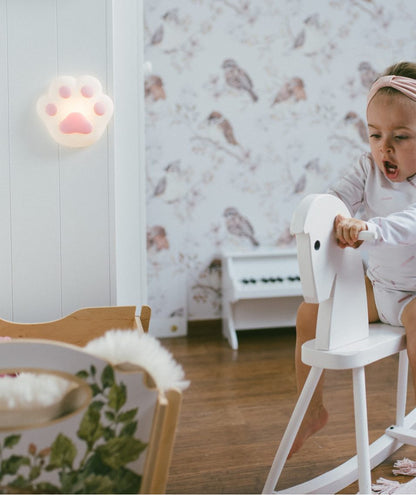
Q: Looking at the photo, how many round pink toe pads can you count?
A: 4